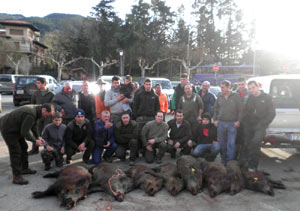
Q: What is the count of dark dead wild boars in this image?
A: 8